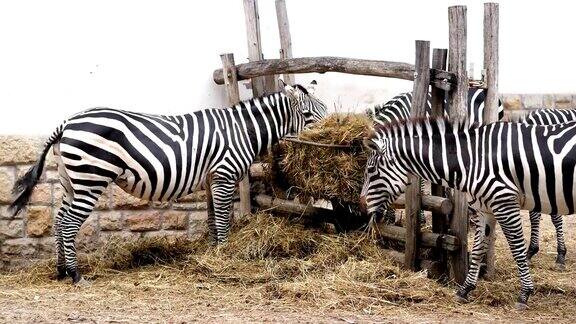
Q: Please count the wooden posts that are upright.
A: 7